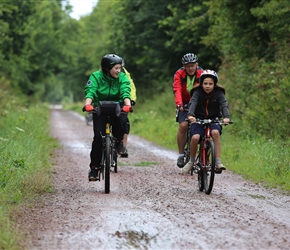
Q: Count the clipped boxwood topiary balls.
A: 0